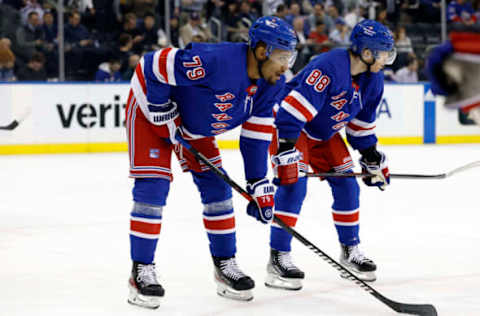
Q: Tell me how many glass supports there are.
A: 3